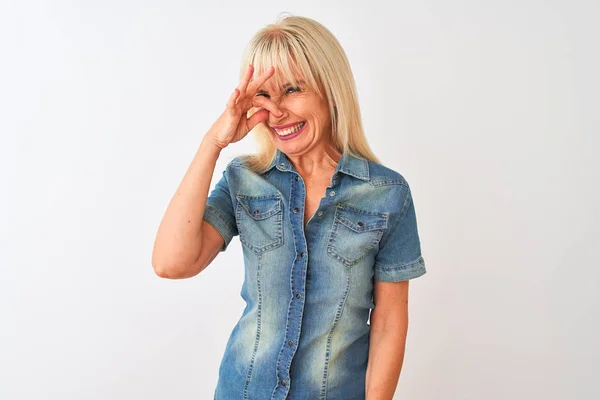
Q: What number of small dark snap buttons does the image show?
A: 8